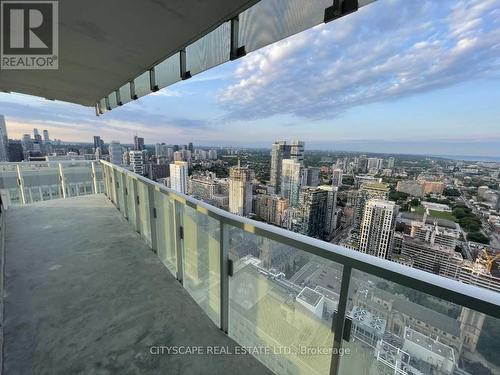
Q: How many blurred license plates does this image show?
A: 0